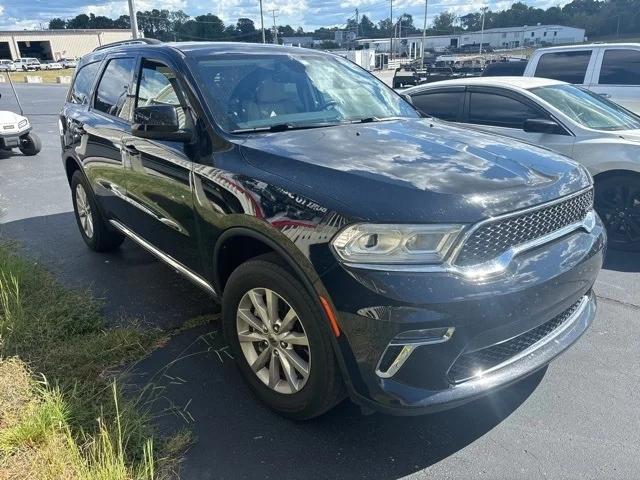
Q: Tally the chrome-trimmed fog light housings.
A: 1